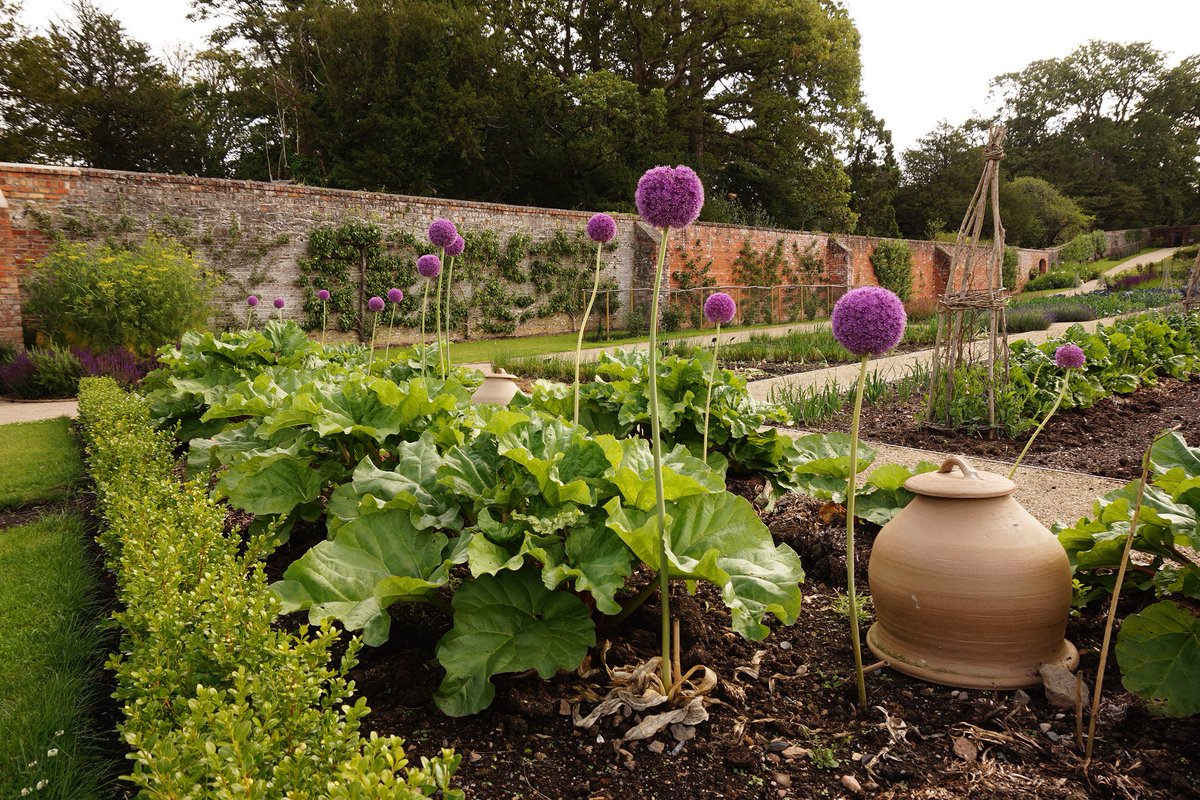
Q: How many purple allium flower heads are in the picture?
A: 13